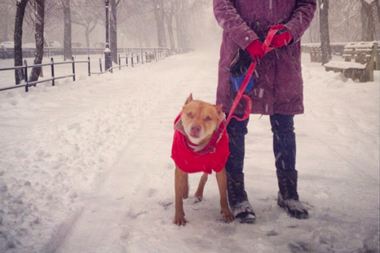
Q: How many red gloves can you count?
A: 2